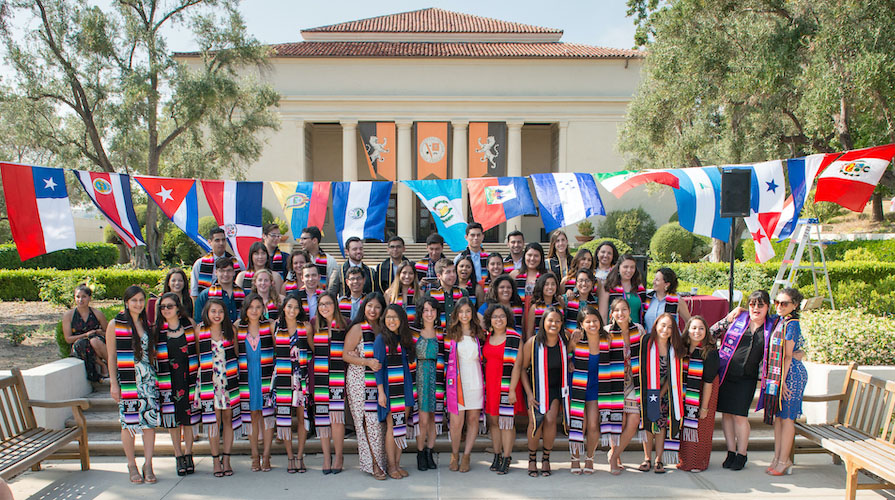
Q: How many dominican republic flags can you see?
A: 1